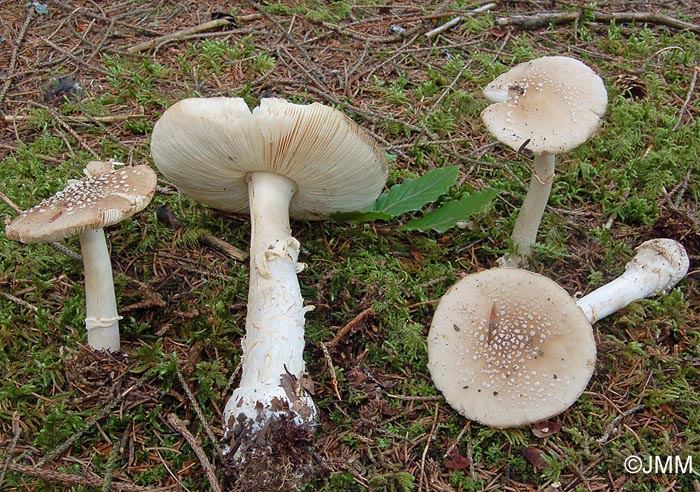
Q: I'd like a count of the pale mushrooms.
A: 4